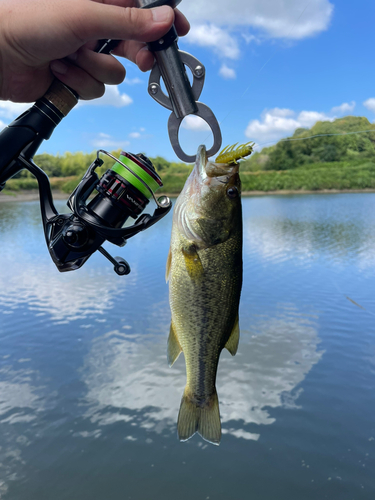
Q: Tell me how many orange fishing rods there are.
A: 0